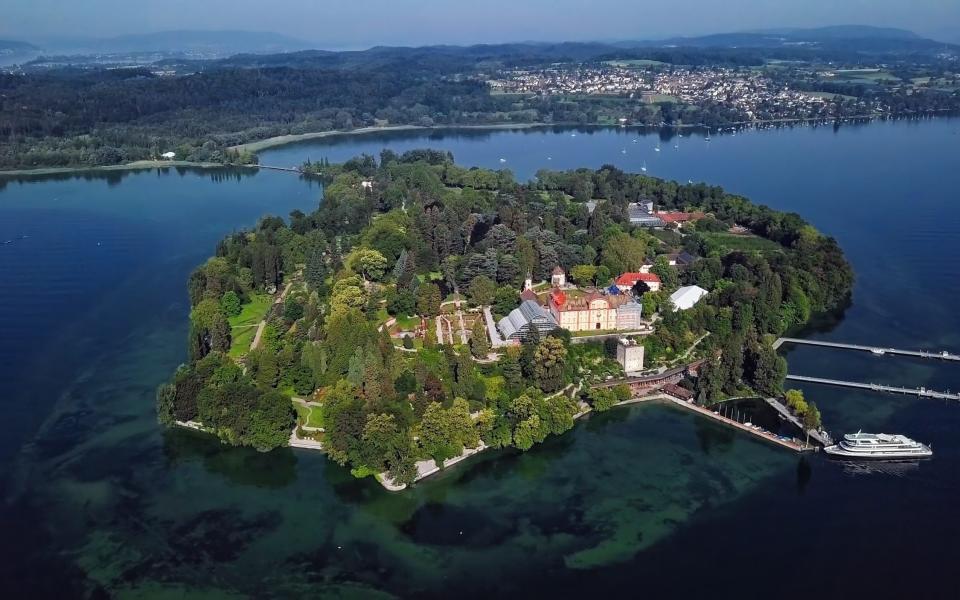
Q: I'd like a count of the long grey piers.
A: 2